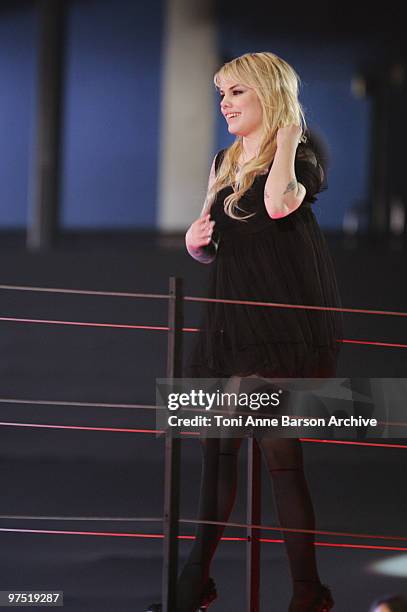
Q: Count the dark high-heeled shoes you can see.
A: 2